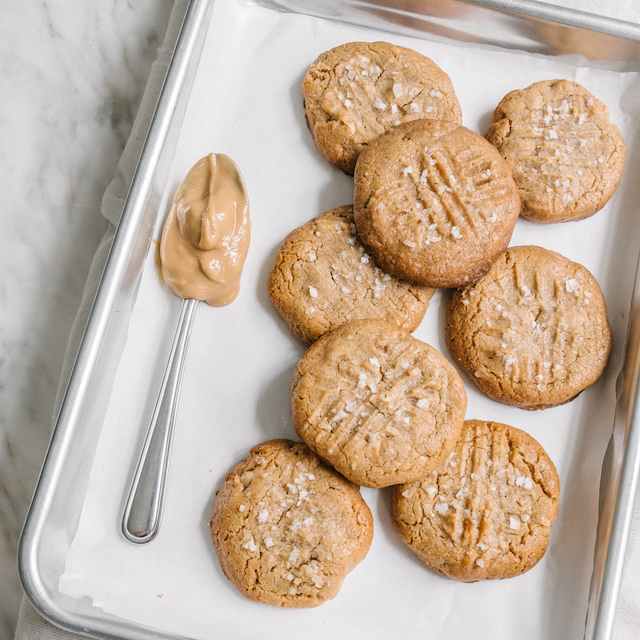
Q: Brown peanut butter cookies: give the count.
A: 8